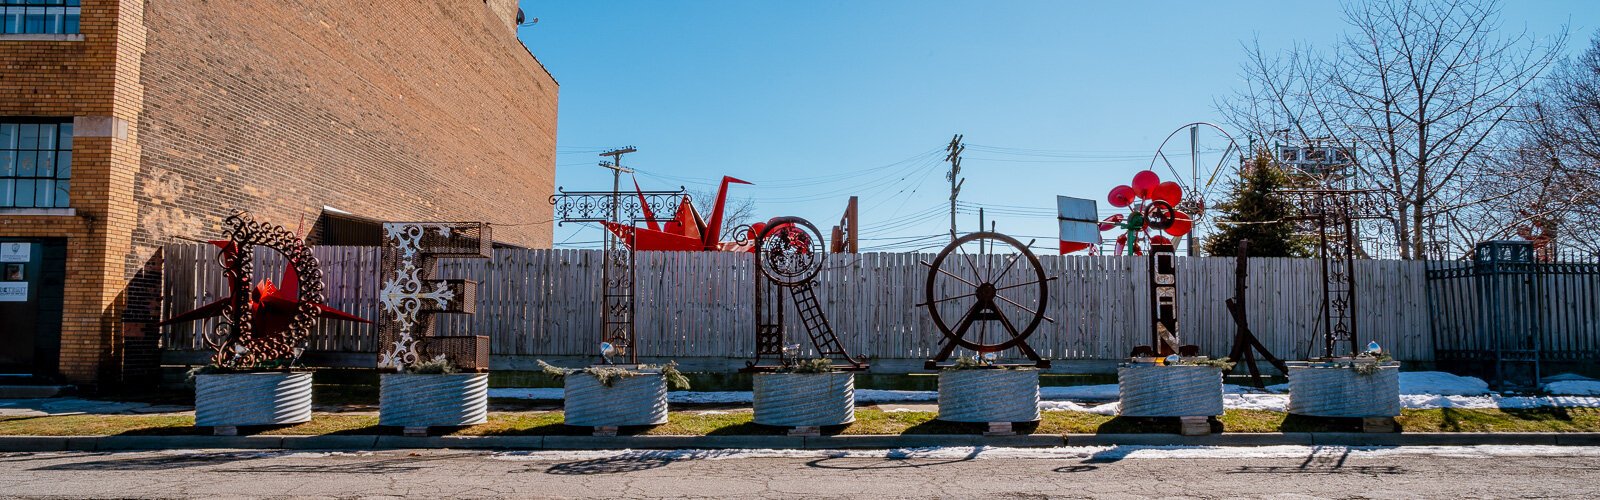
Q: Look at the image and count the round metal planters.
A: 7